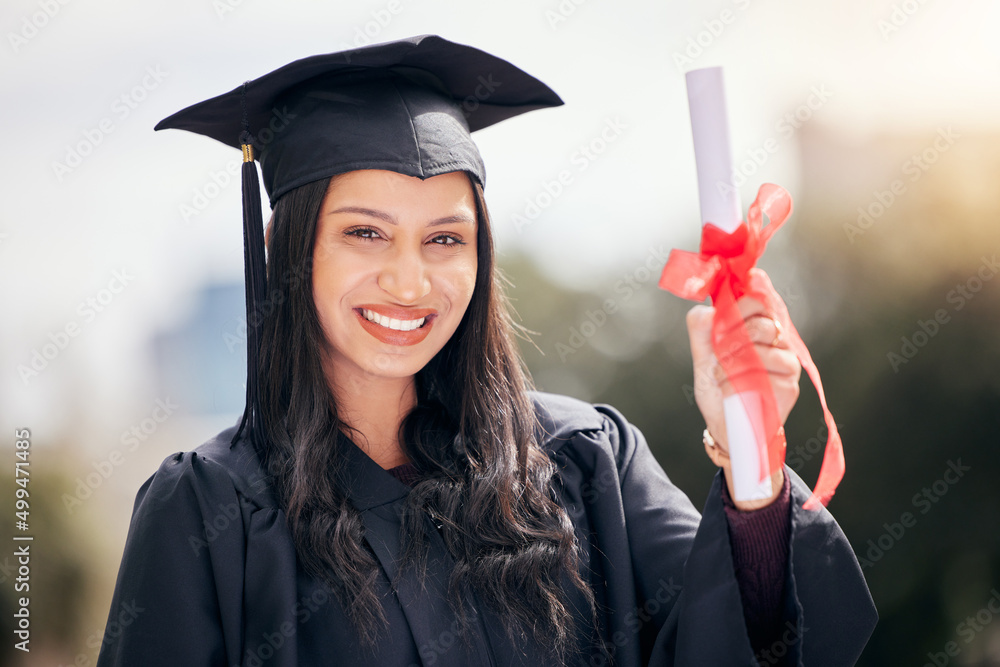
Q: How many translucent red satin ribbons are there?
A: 1